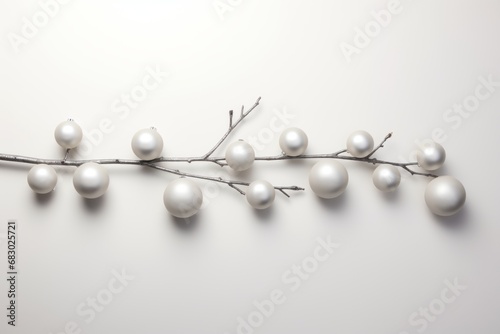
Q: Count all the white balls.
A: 13